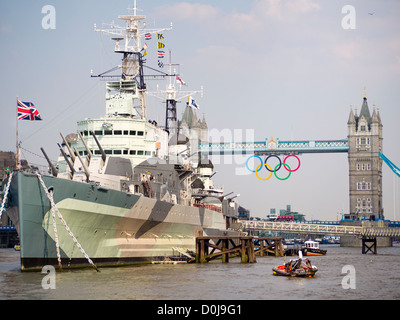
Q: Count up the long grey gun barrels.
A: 6